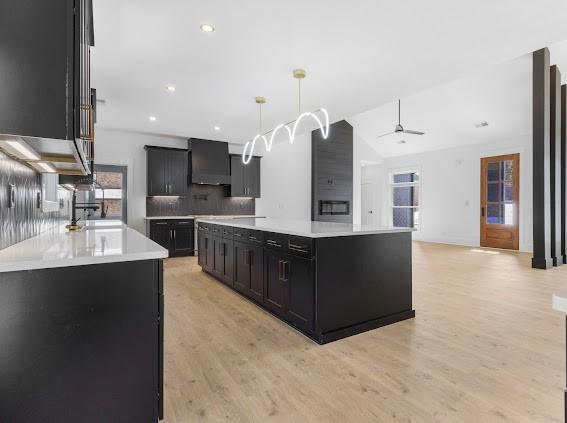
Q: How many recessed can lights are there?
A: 4